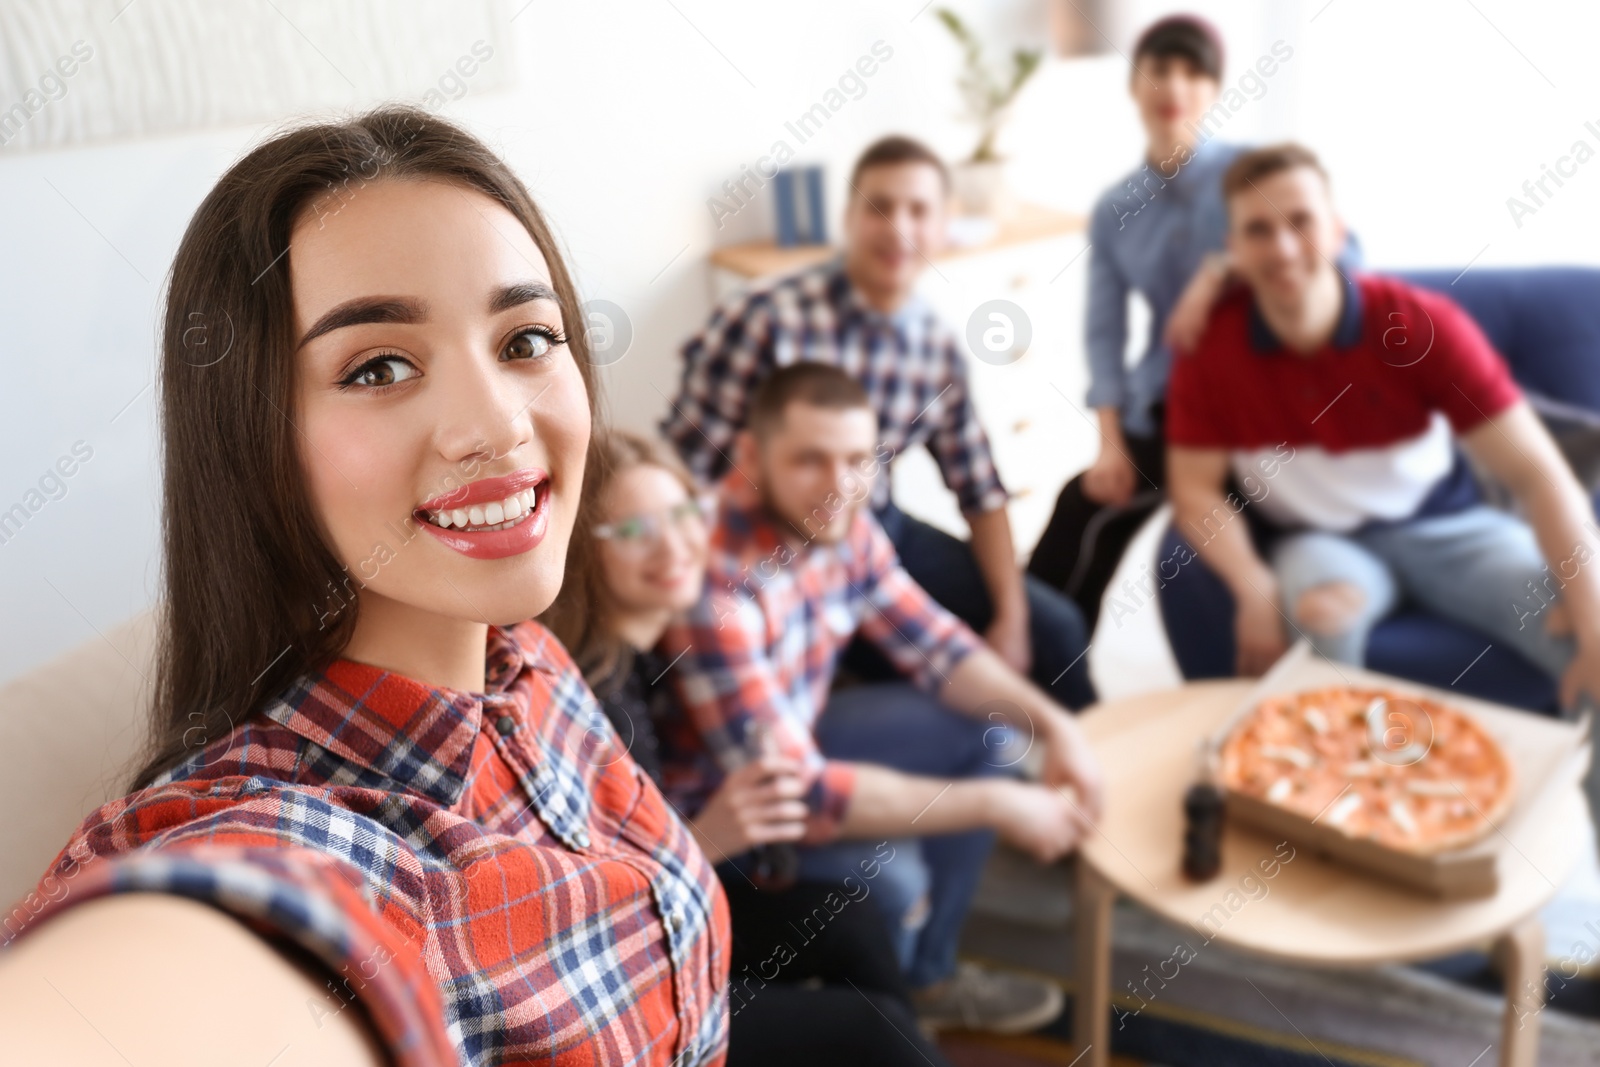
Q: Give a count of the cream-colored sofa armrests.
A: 1